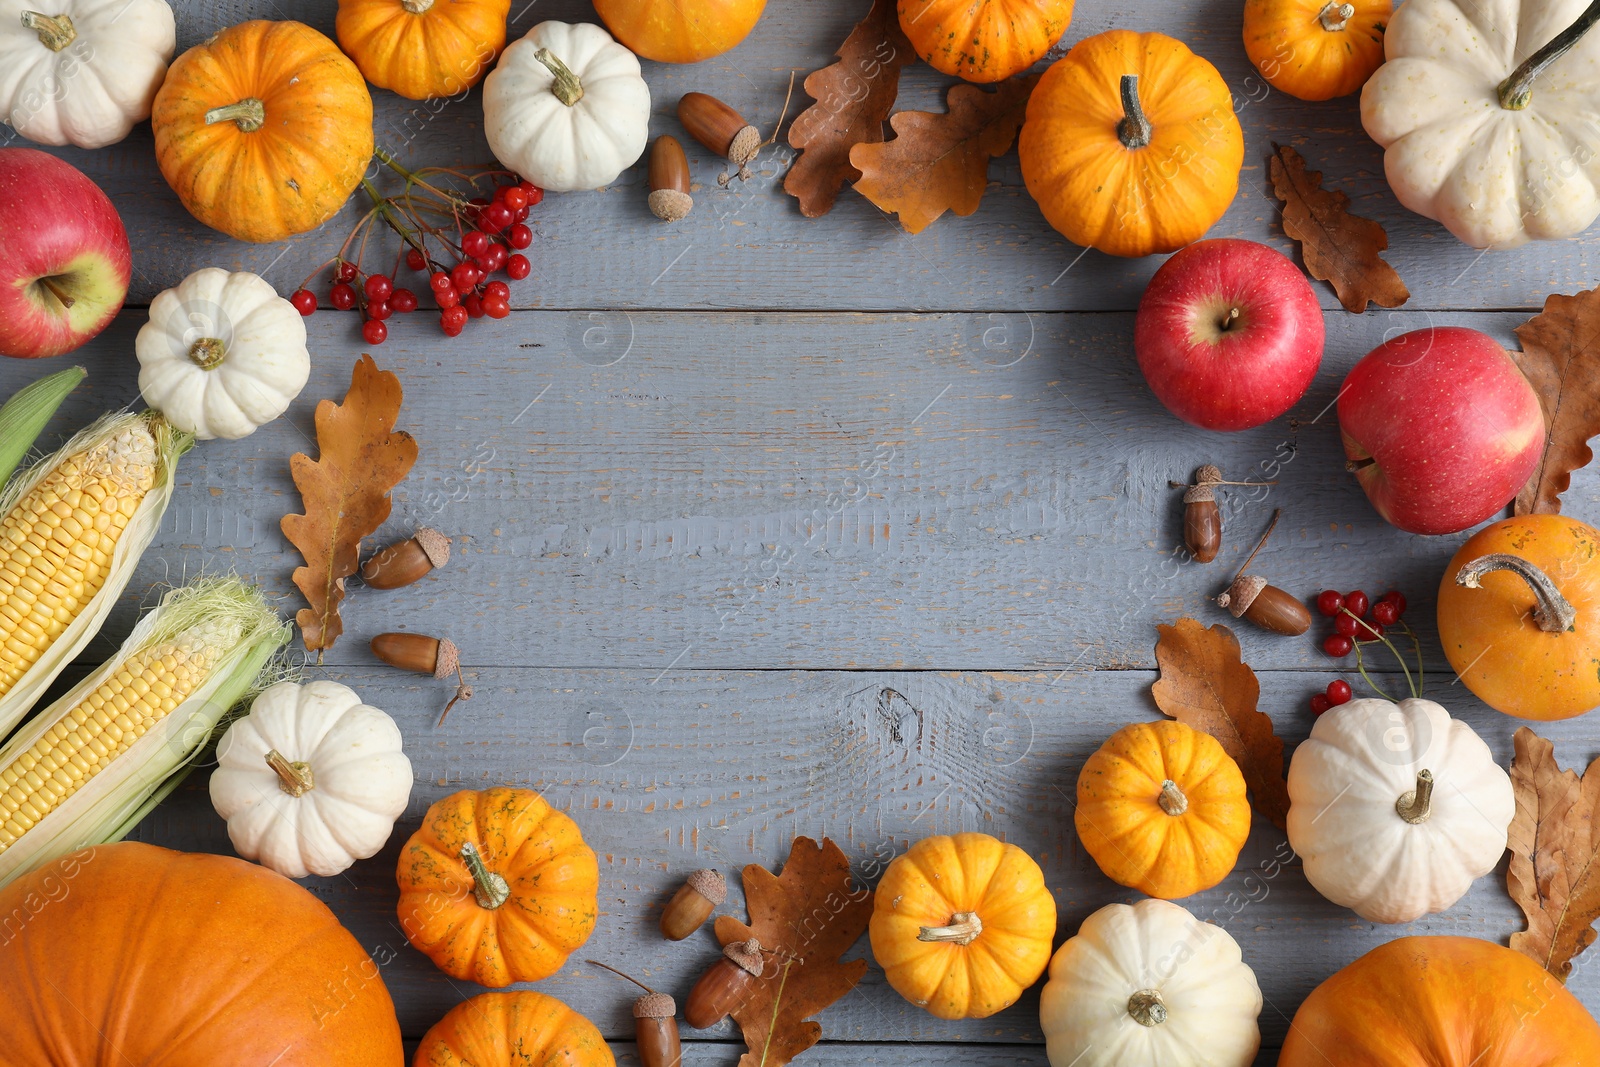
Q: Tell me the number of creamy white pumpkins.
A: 7